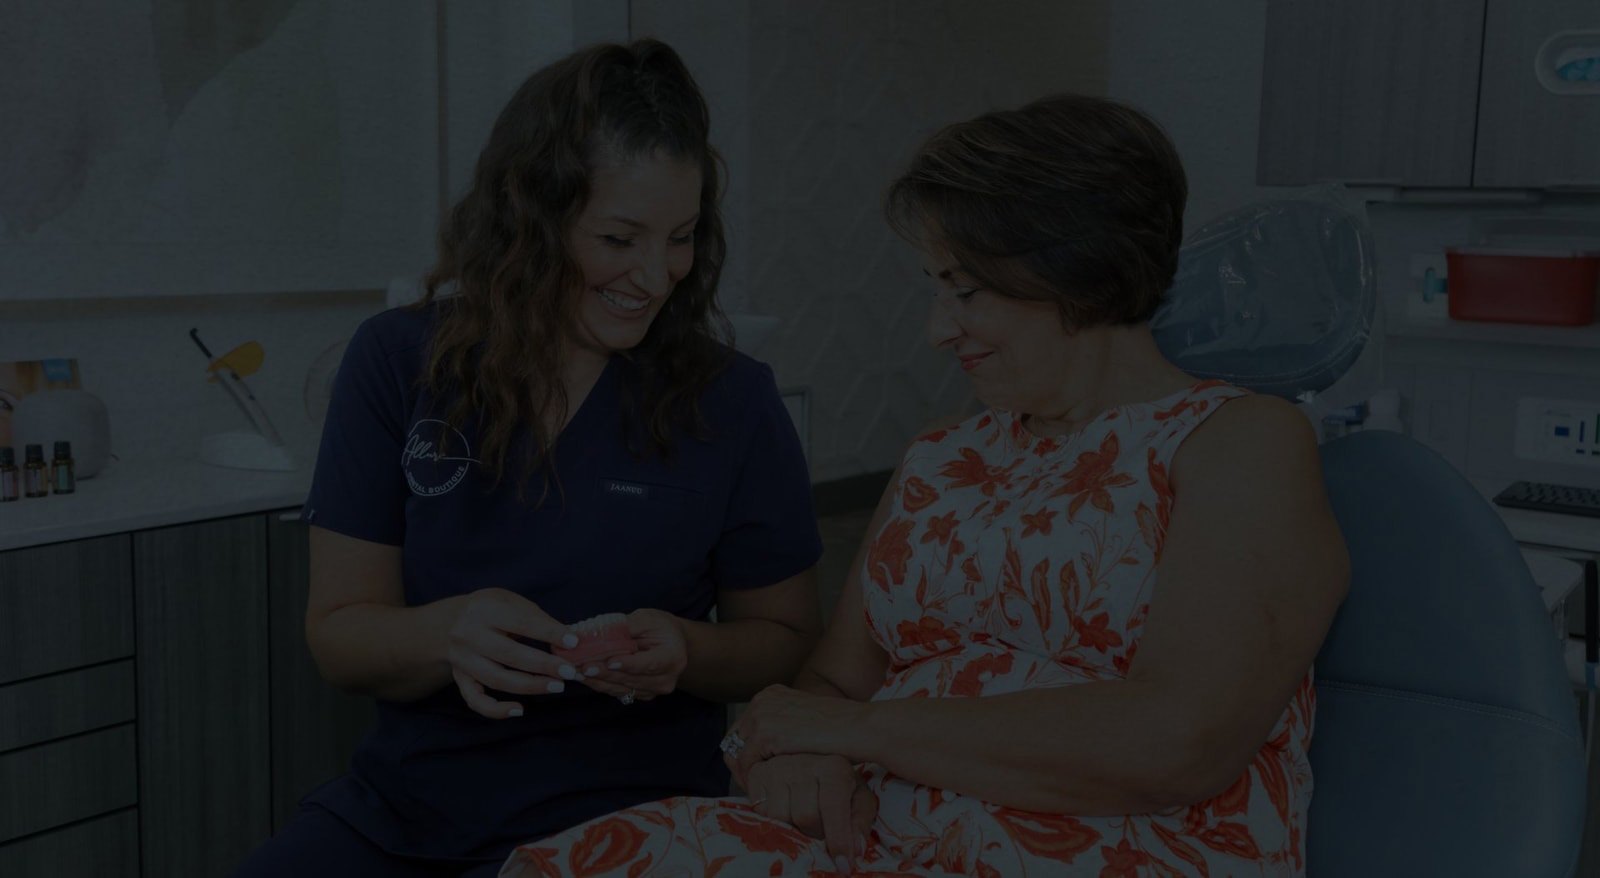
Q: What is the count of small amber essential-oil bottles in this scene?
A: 3